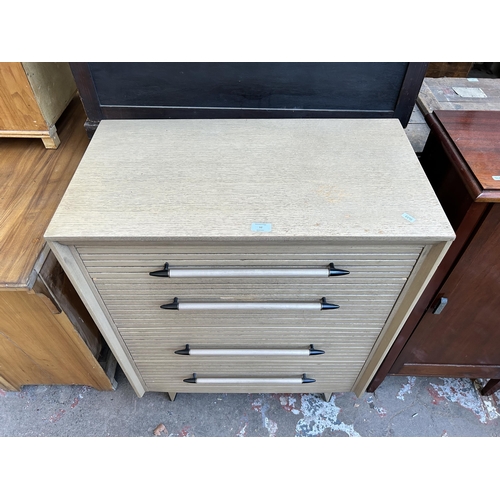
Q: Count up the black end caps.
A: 8